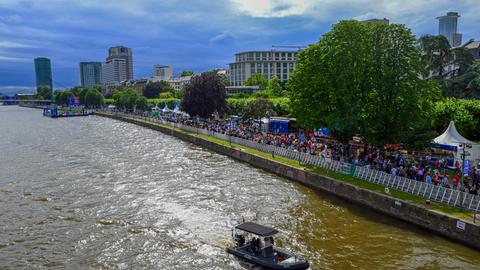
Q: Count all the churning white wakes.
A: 1